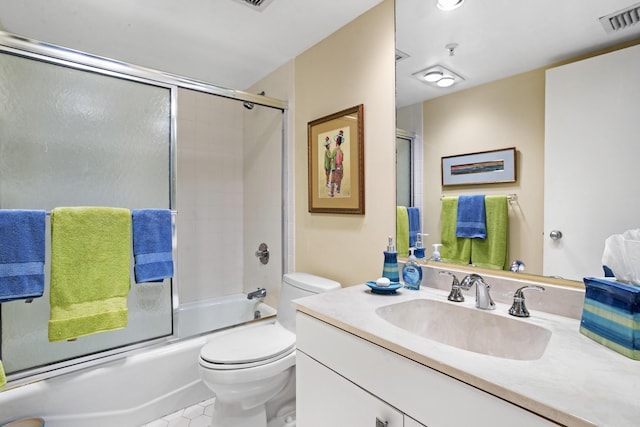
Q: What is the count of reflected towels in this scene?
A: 5